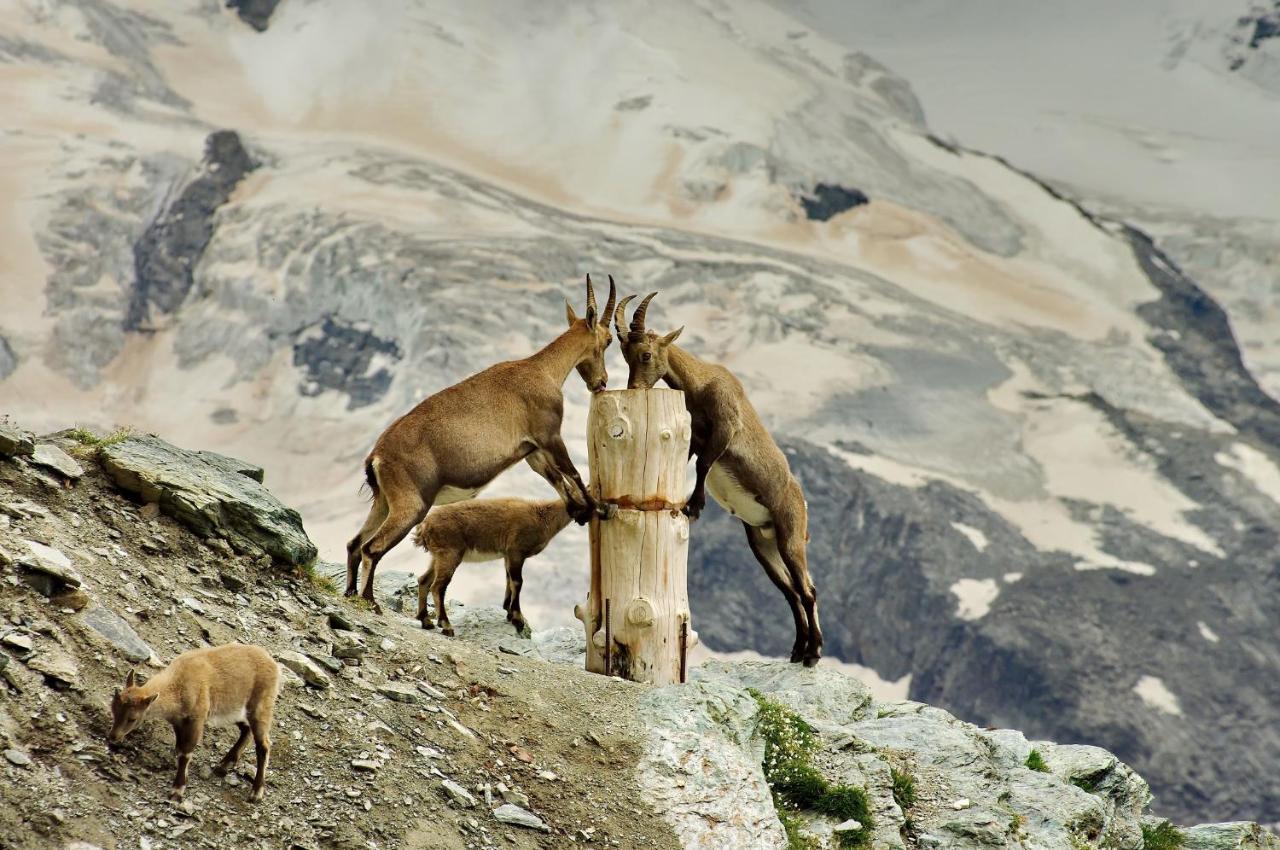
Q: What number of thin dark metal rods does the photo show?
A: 2